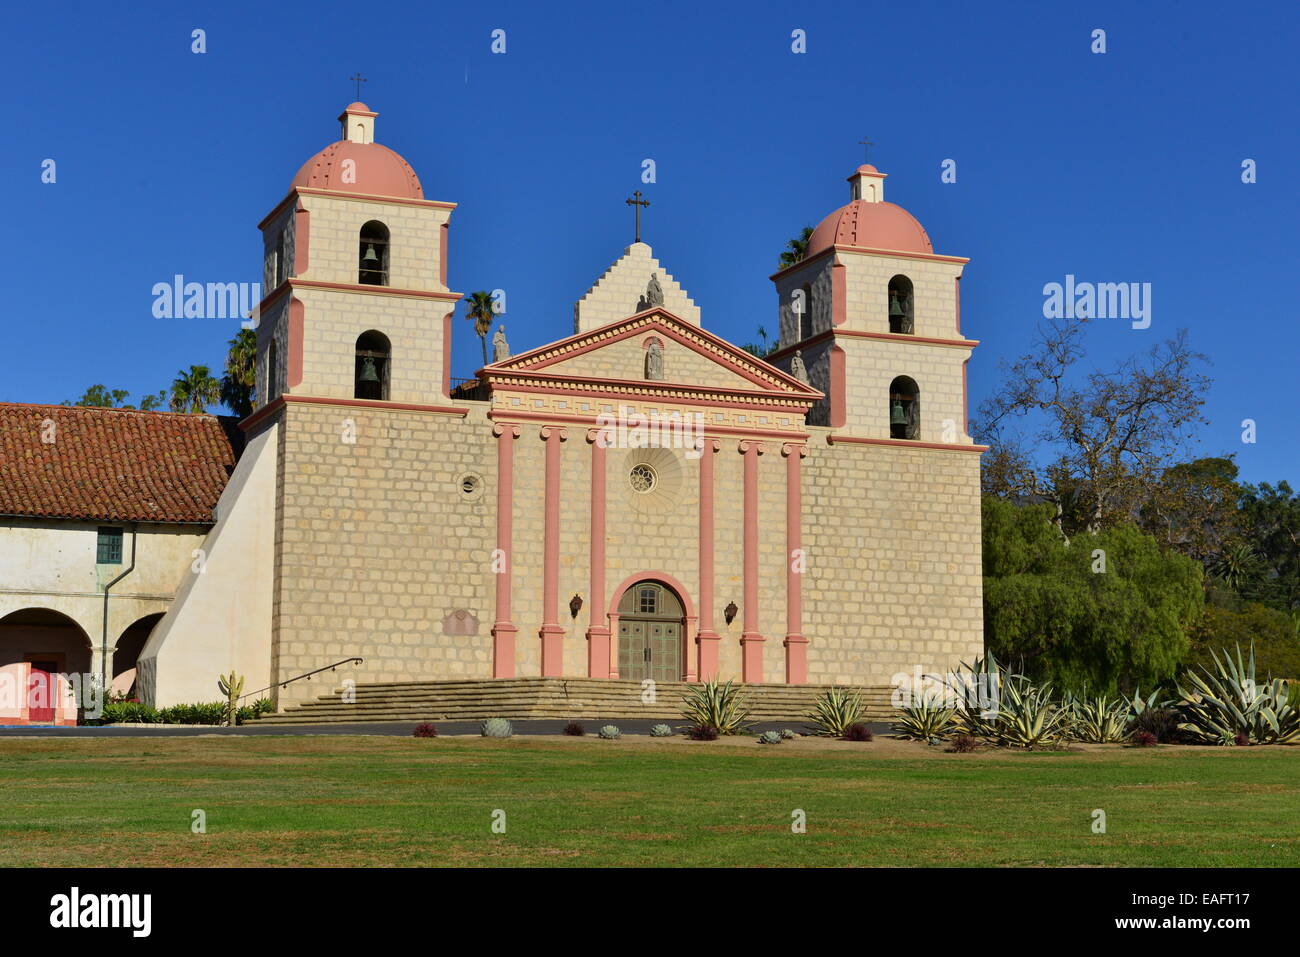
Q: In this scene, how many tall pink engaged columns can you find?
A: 6